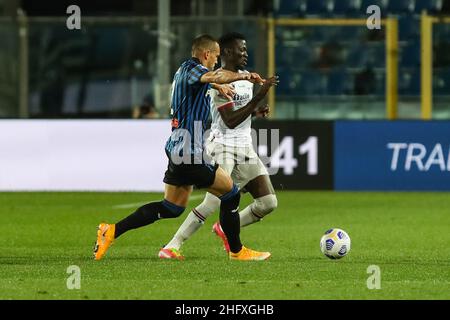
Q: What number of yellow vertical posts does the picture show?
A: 3